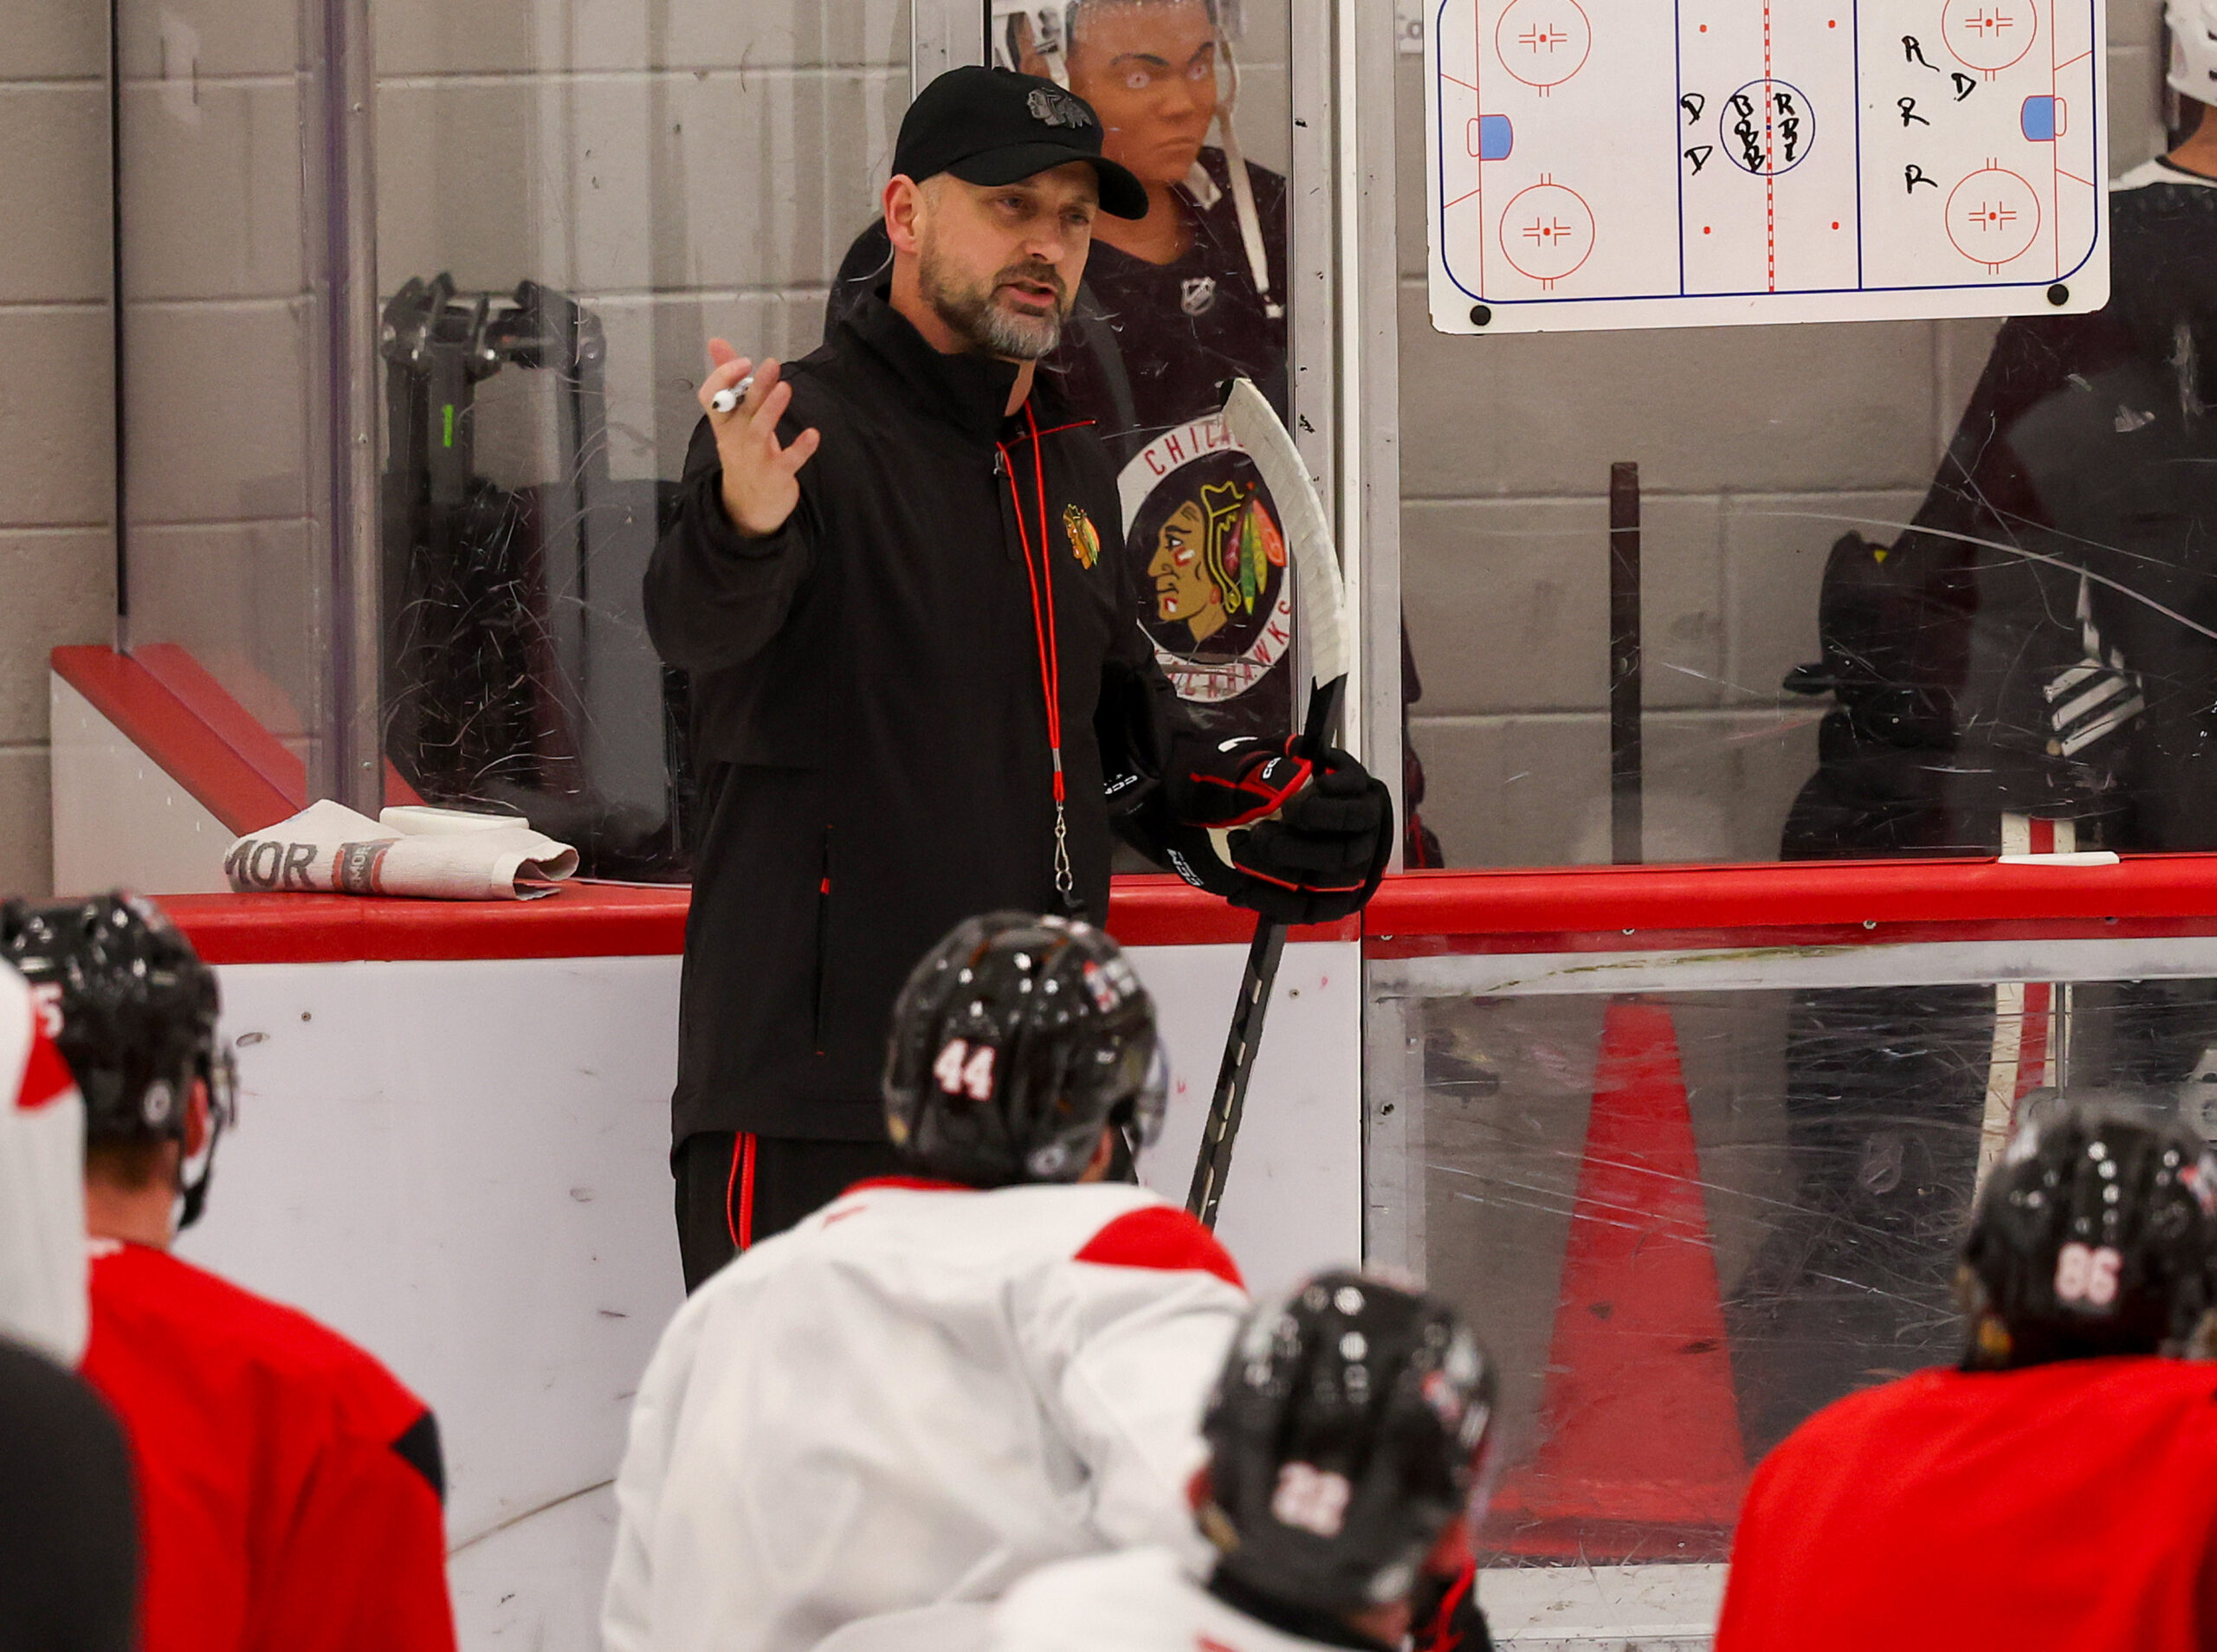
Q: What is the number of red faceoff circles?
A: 4